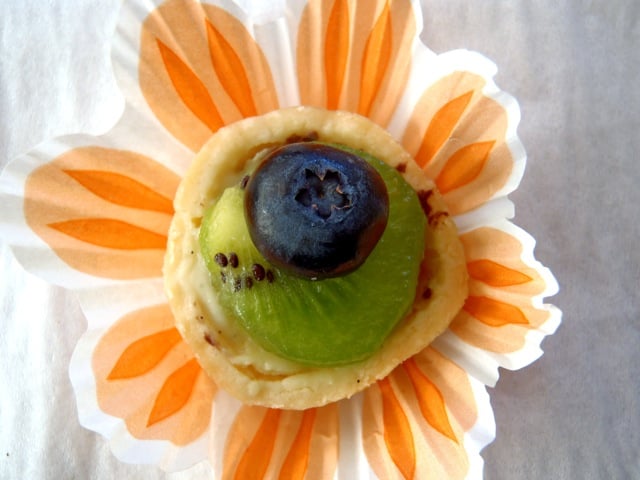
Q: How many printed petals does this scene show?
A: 8